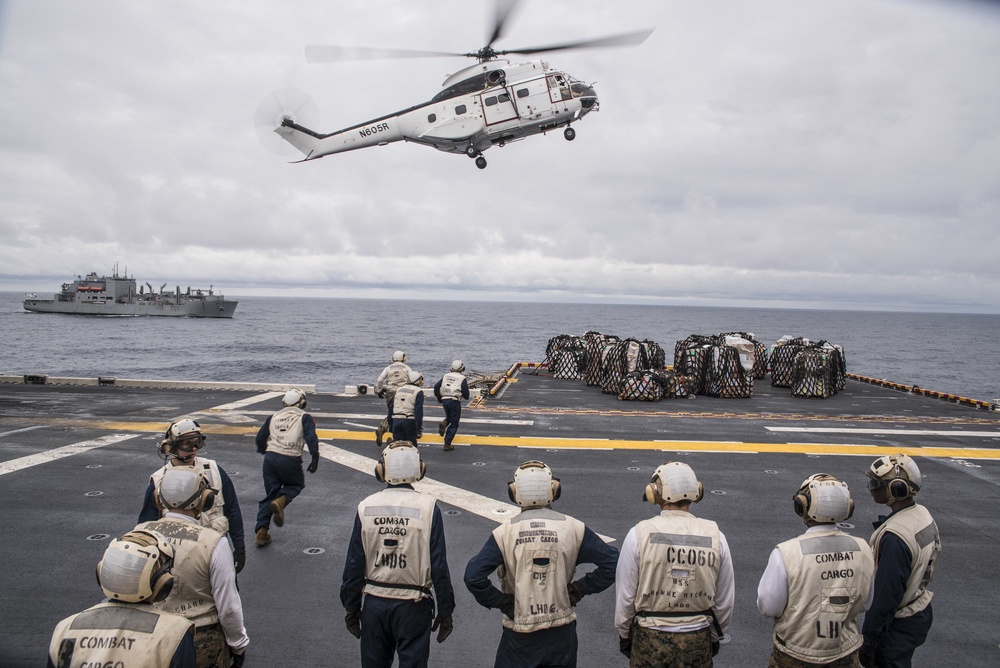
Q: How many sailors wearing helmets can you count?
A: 12